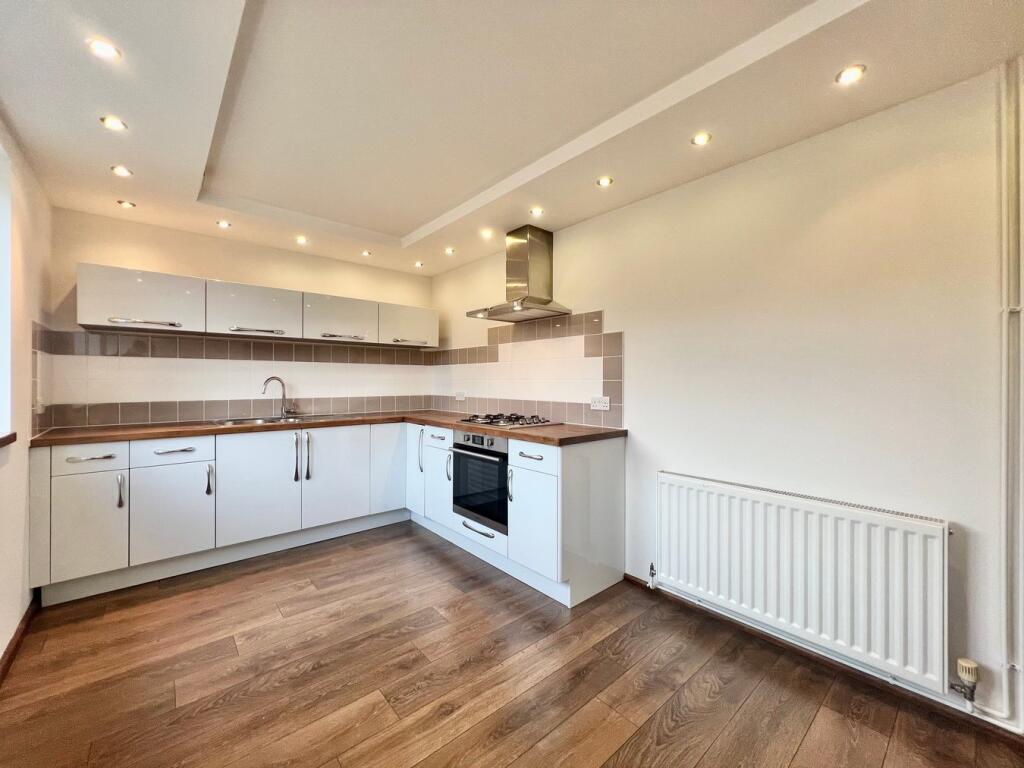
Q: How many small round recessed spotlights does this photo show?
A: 14